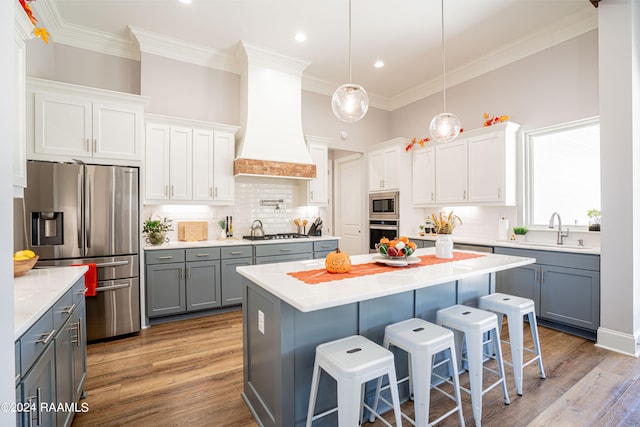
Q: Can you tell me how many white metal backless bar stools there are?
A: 4